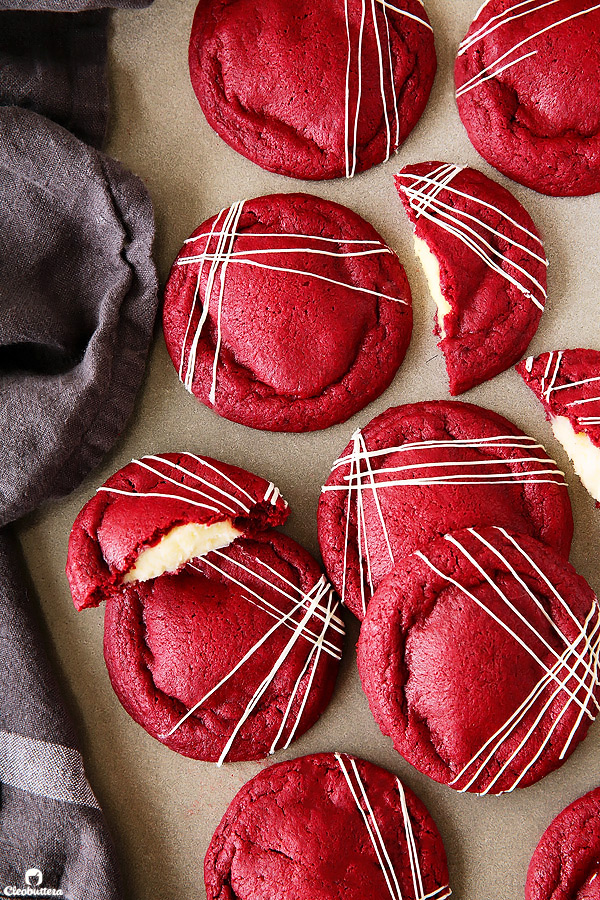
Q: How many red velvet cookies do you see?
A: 11